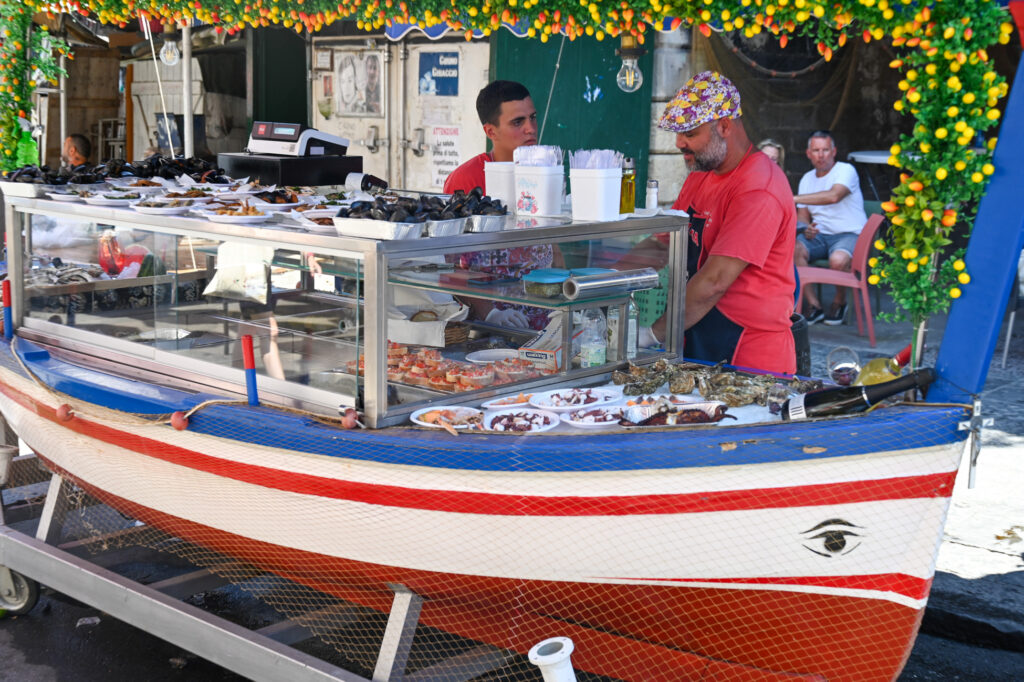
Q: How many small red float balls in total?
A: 3